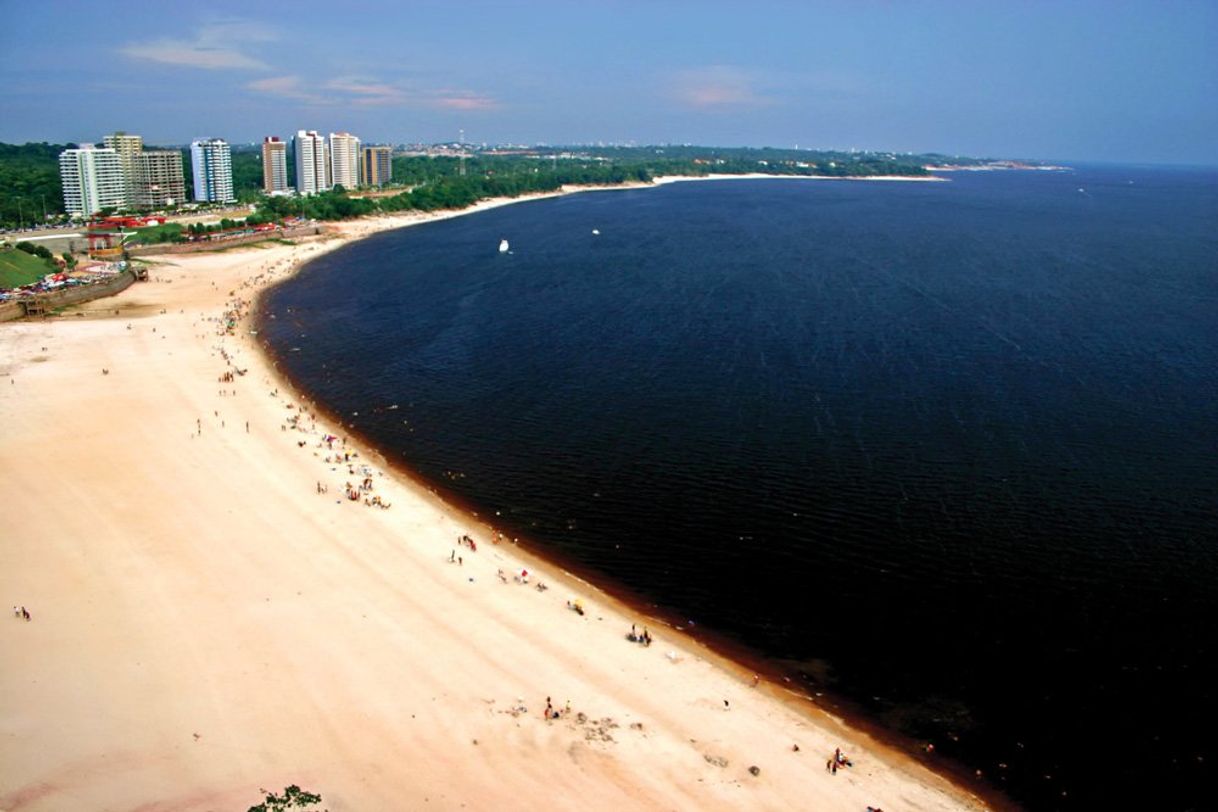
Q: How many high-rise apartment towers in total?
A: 8